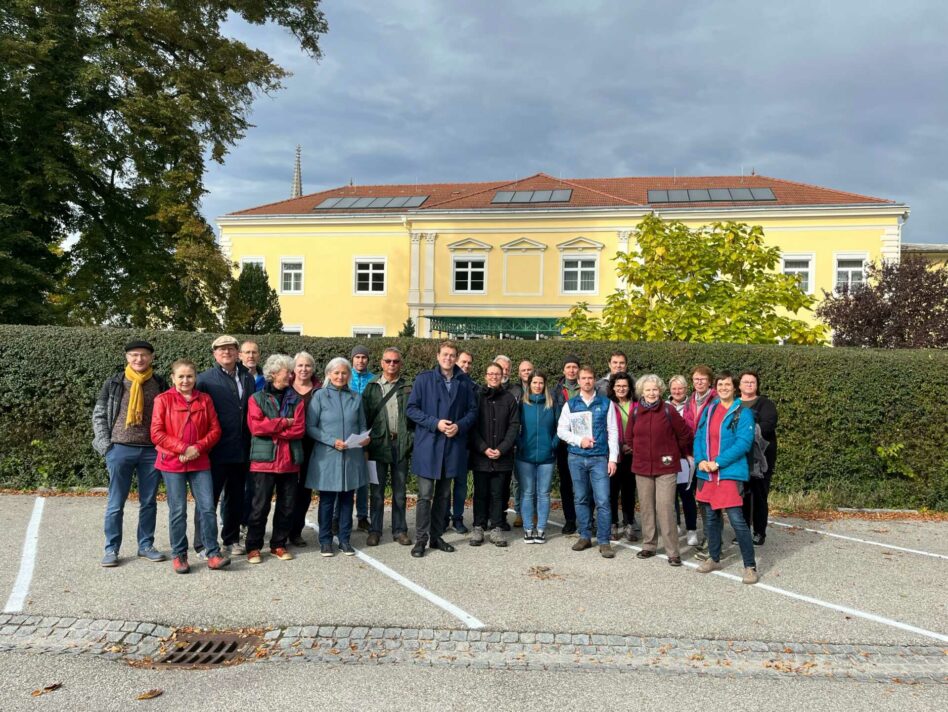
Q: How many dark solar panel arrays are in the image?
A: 3